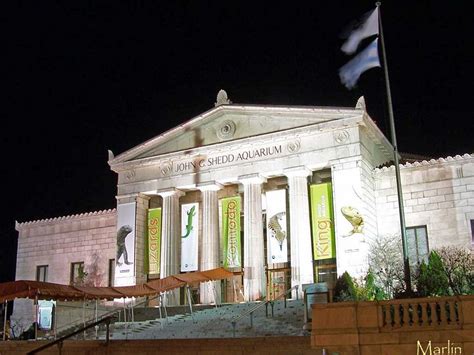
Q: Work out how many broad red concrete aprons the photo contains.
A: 0